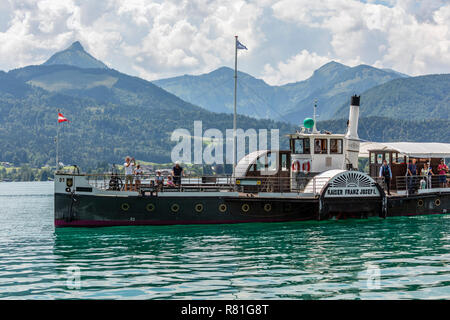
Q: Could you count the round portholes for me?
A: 9